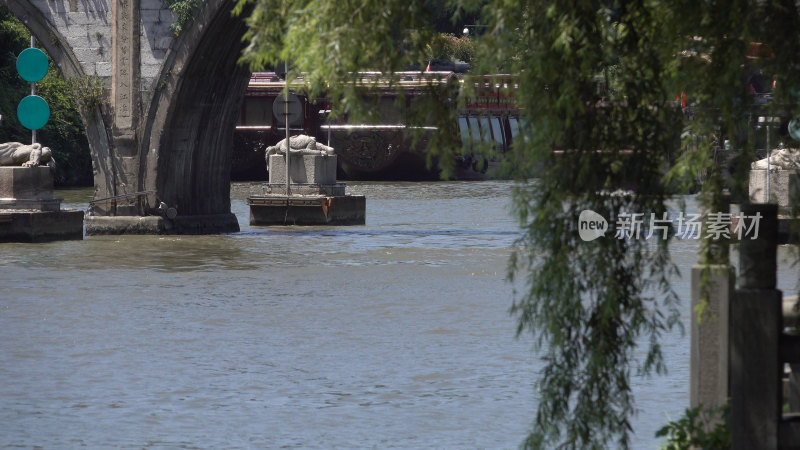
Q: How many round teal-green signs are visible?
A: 2